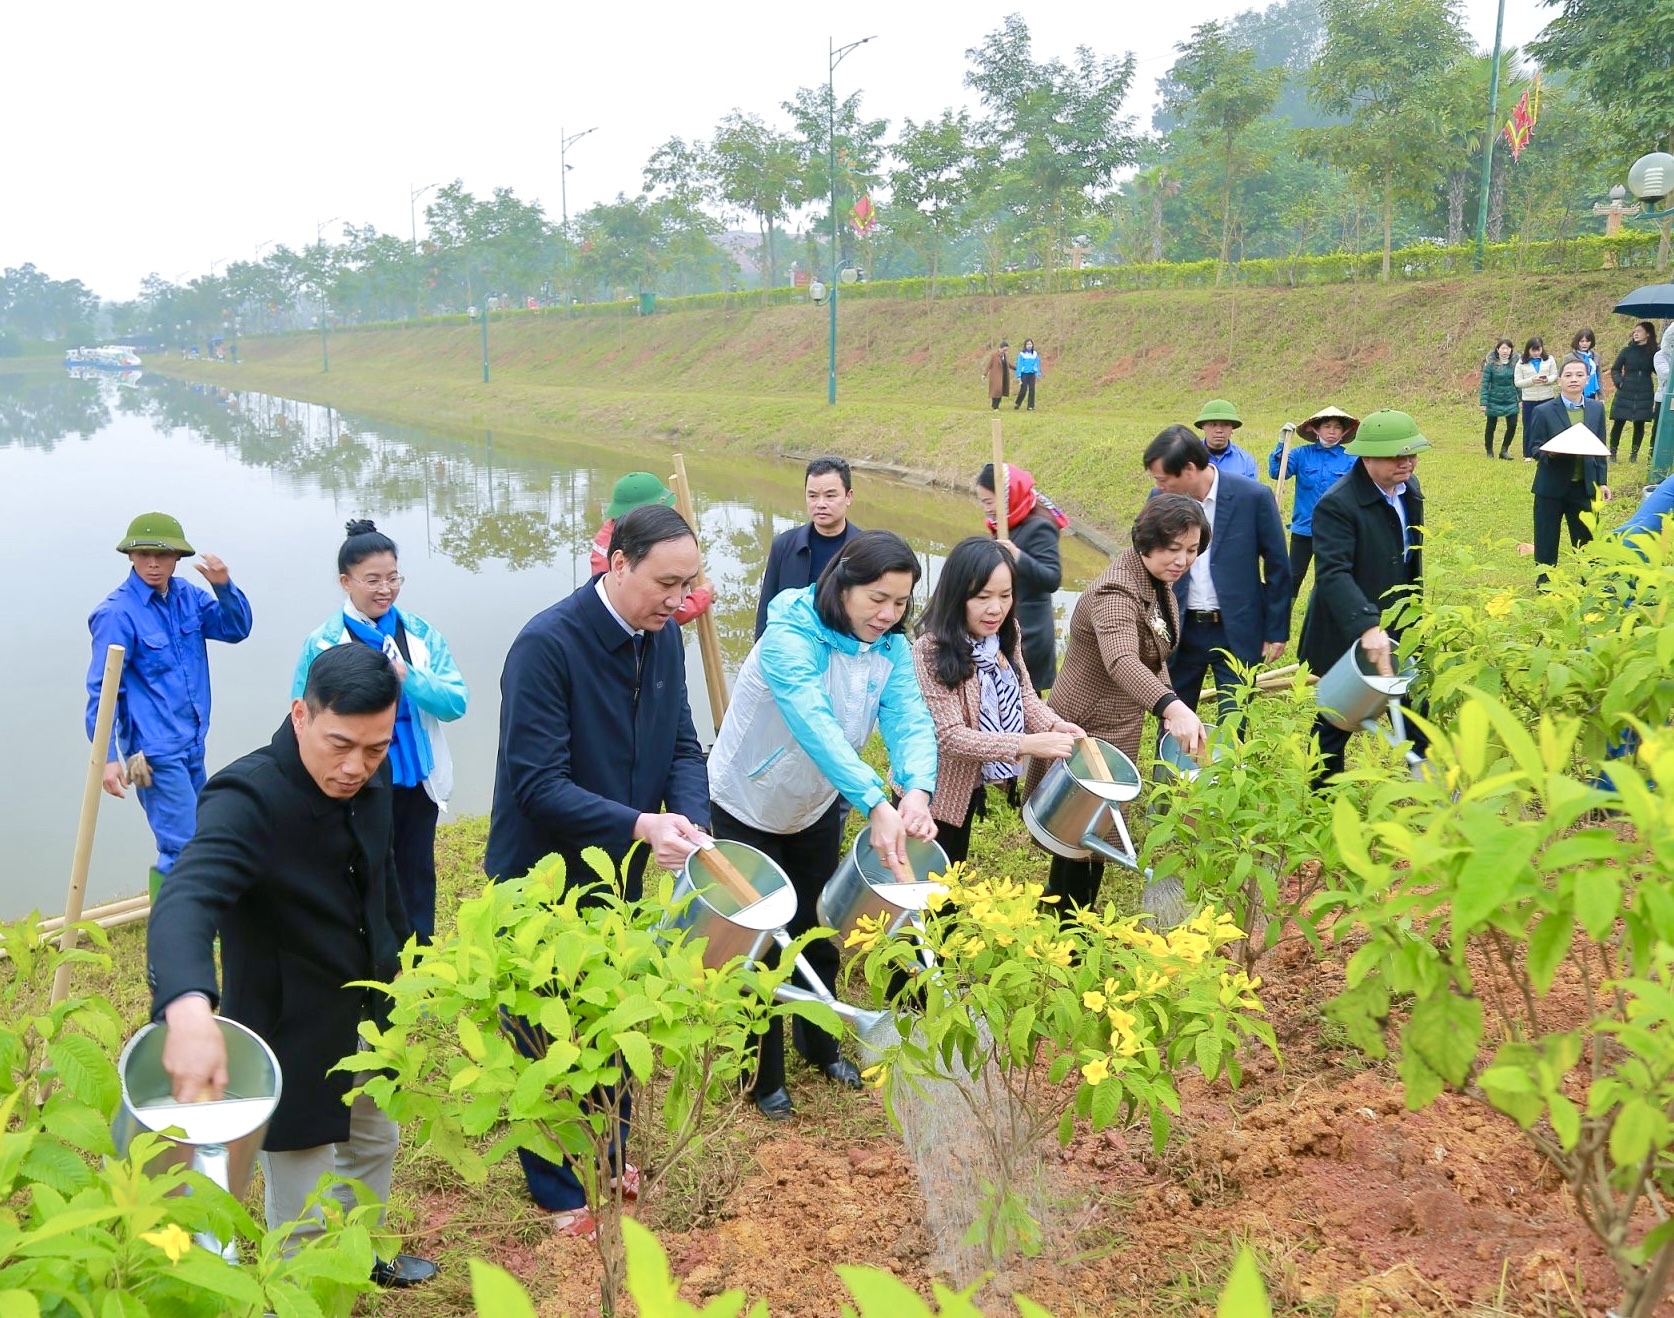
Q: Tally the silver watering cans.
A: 6